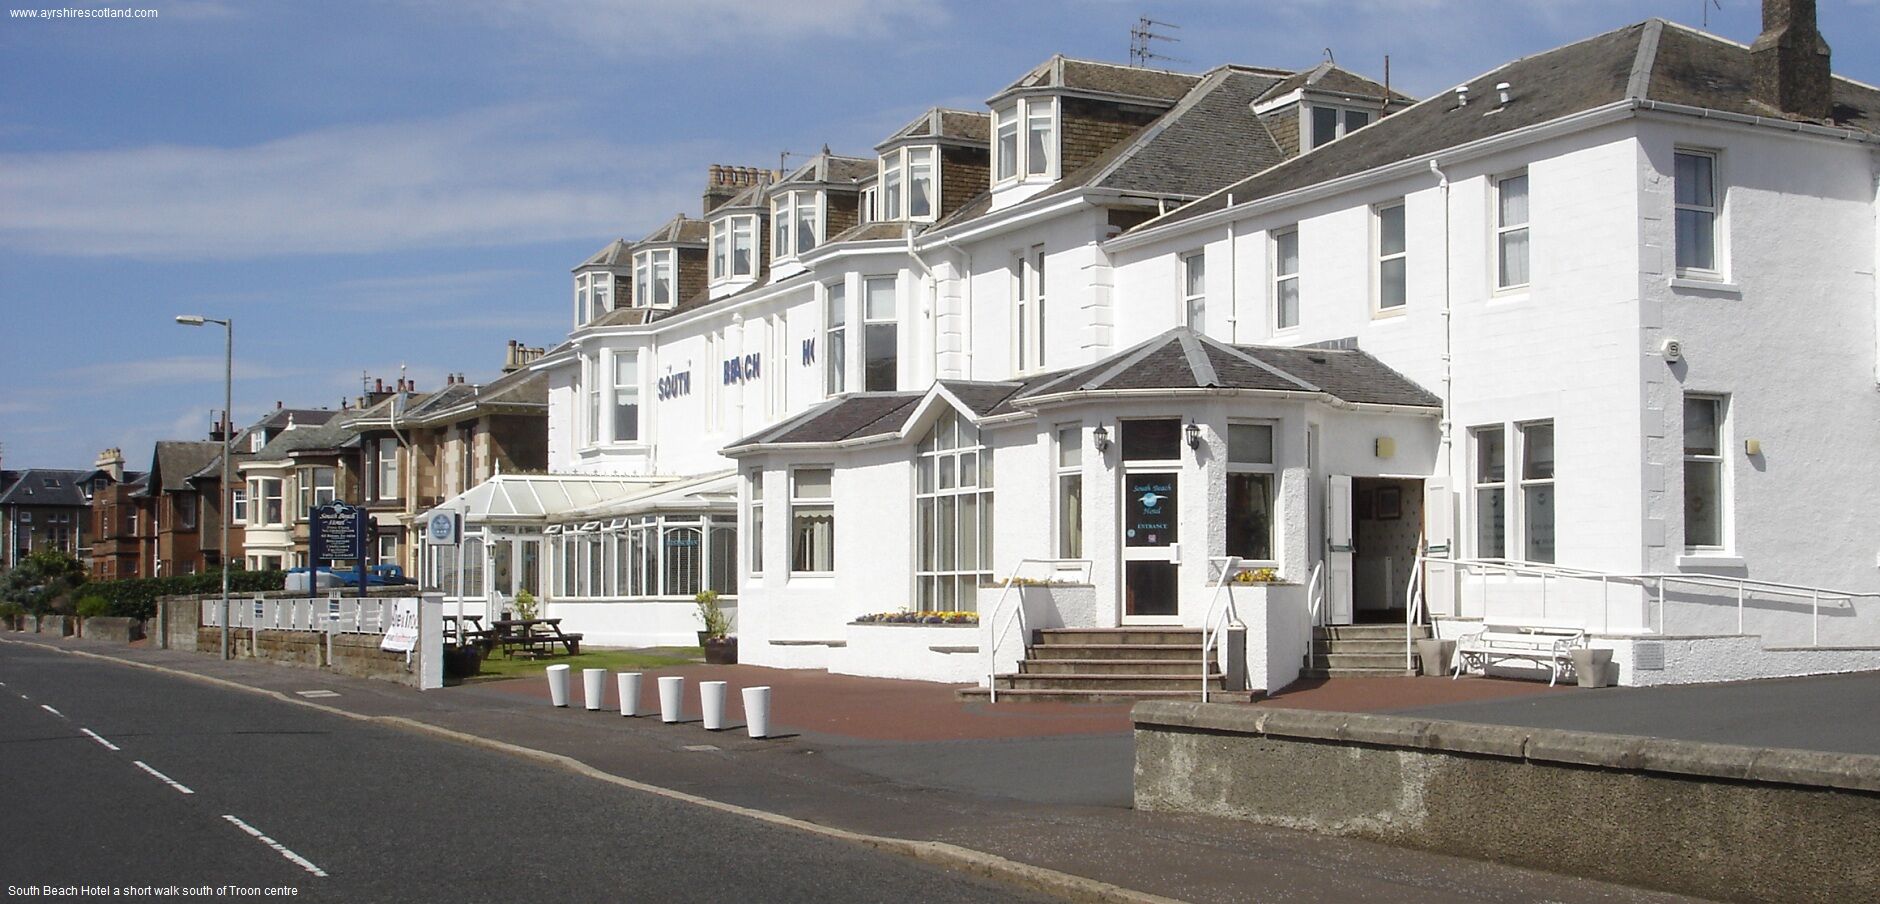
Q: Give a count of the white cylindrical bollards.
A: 6